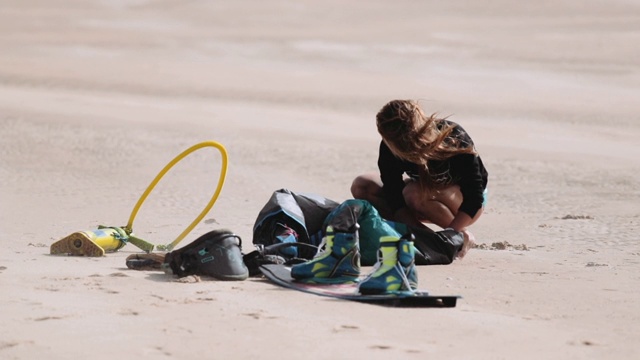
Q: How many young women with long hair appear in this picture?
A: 1